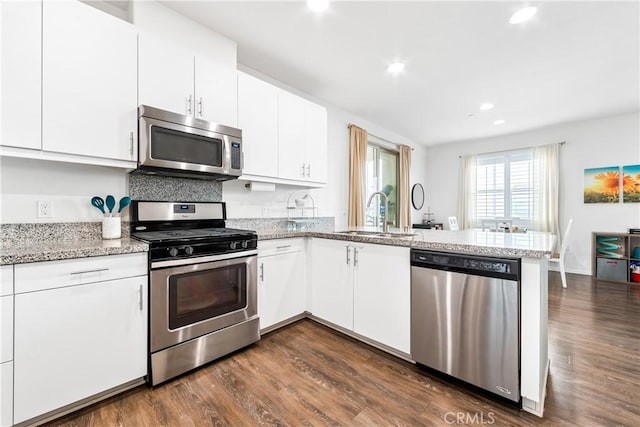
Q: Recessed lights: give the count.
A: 5